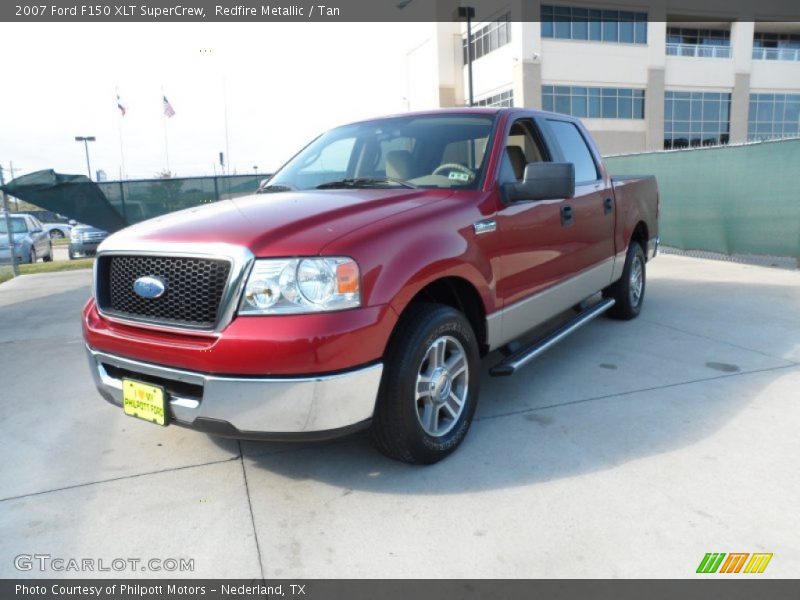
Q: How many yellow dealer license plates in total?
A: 1